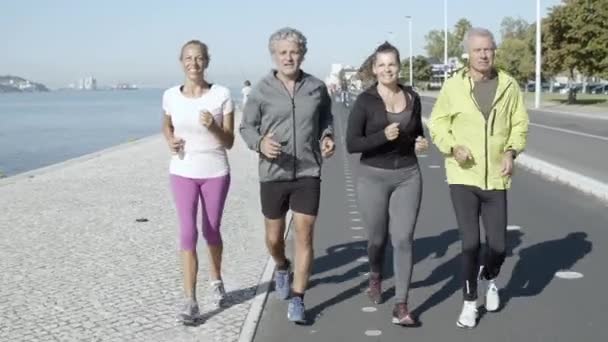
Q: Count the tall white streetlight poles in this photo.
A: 3